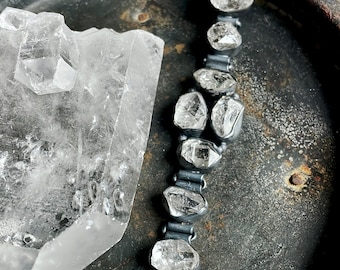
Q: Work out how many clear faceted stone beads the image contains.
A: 8